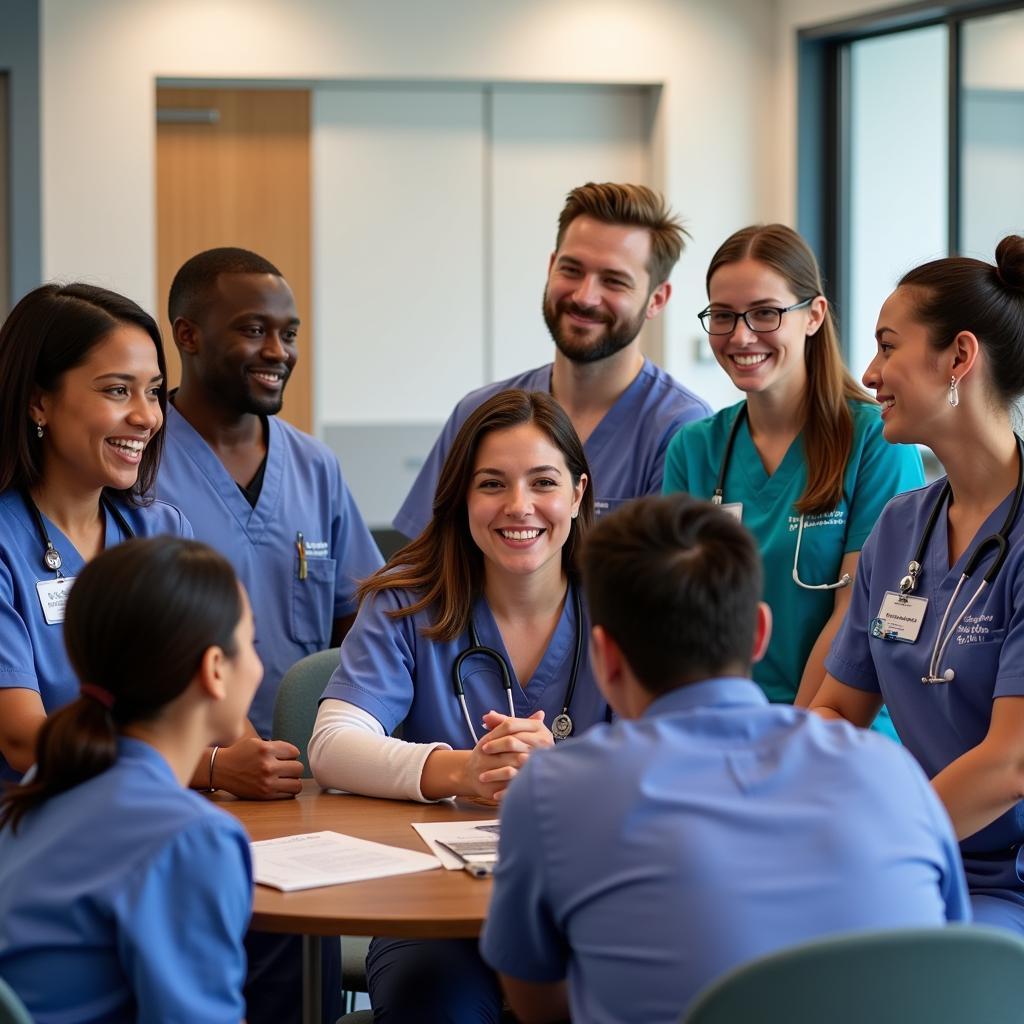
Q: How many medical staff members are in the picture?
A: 8